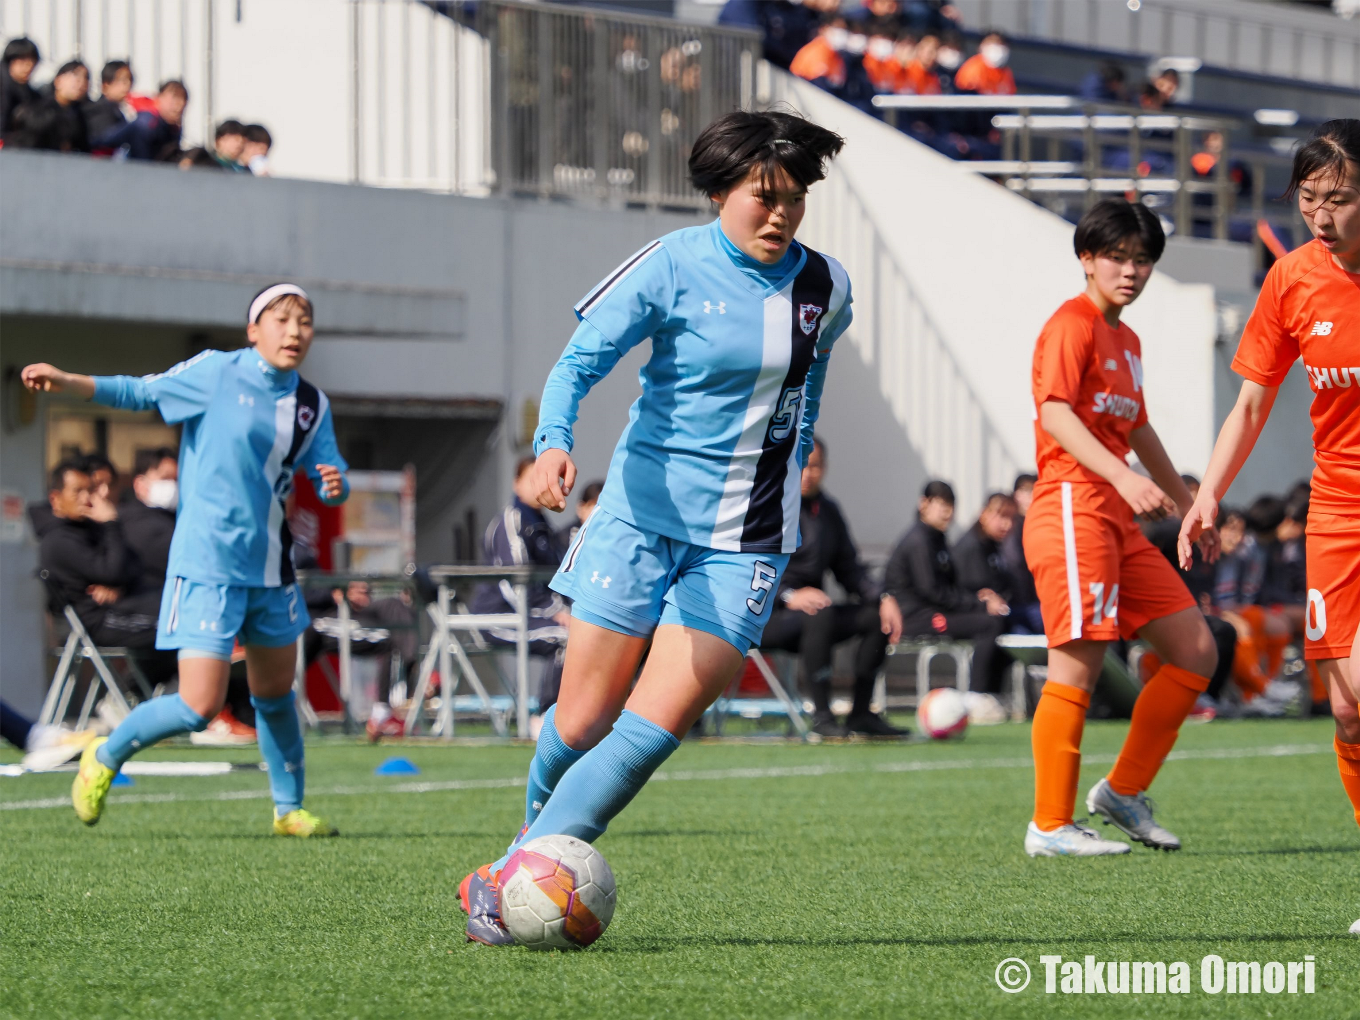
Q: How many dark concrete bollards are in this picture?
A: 0